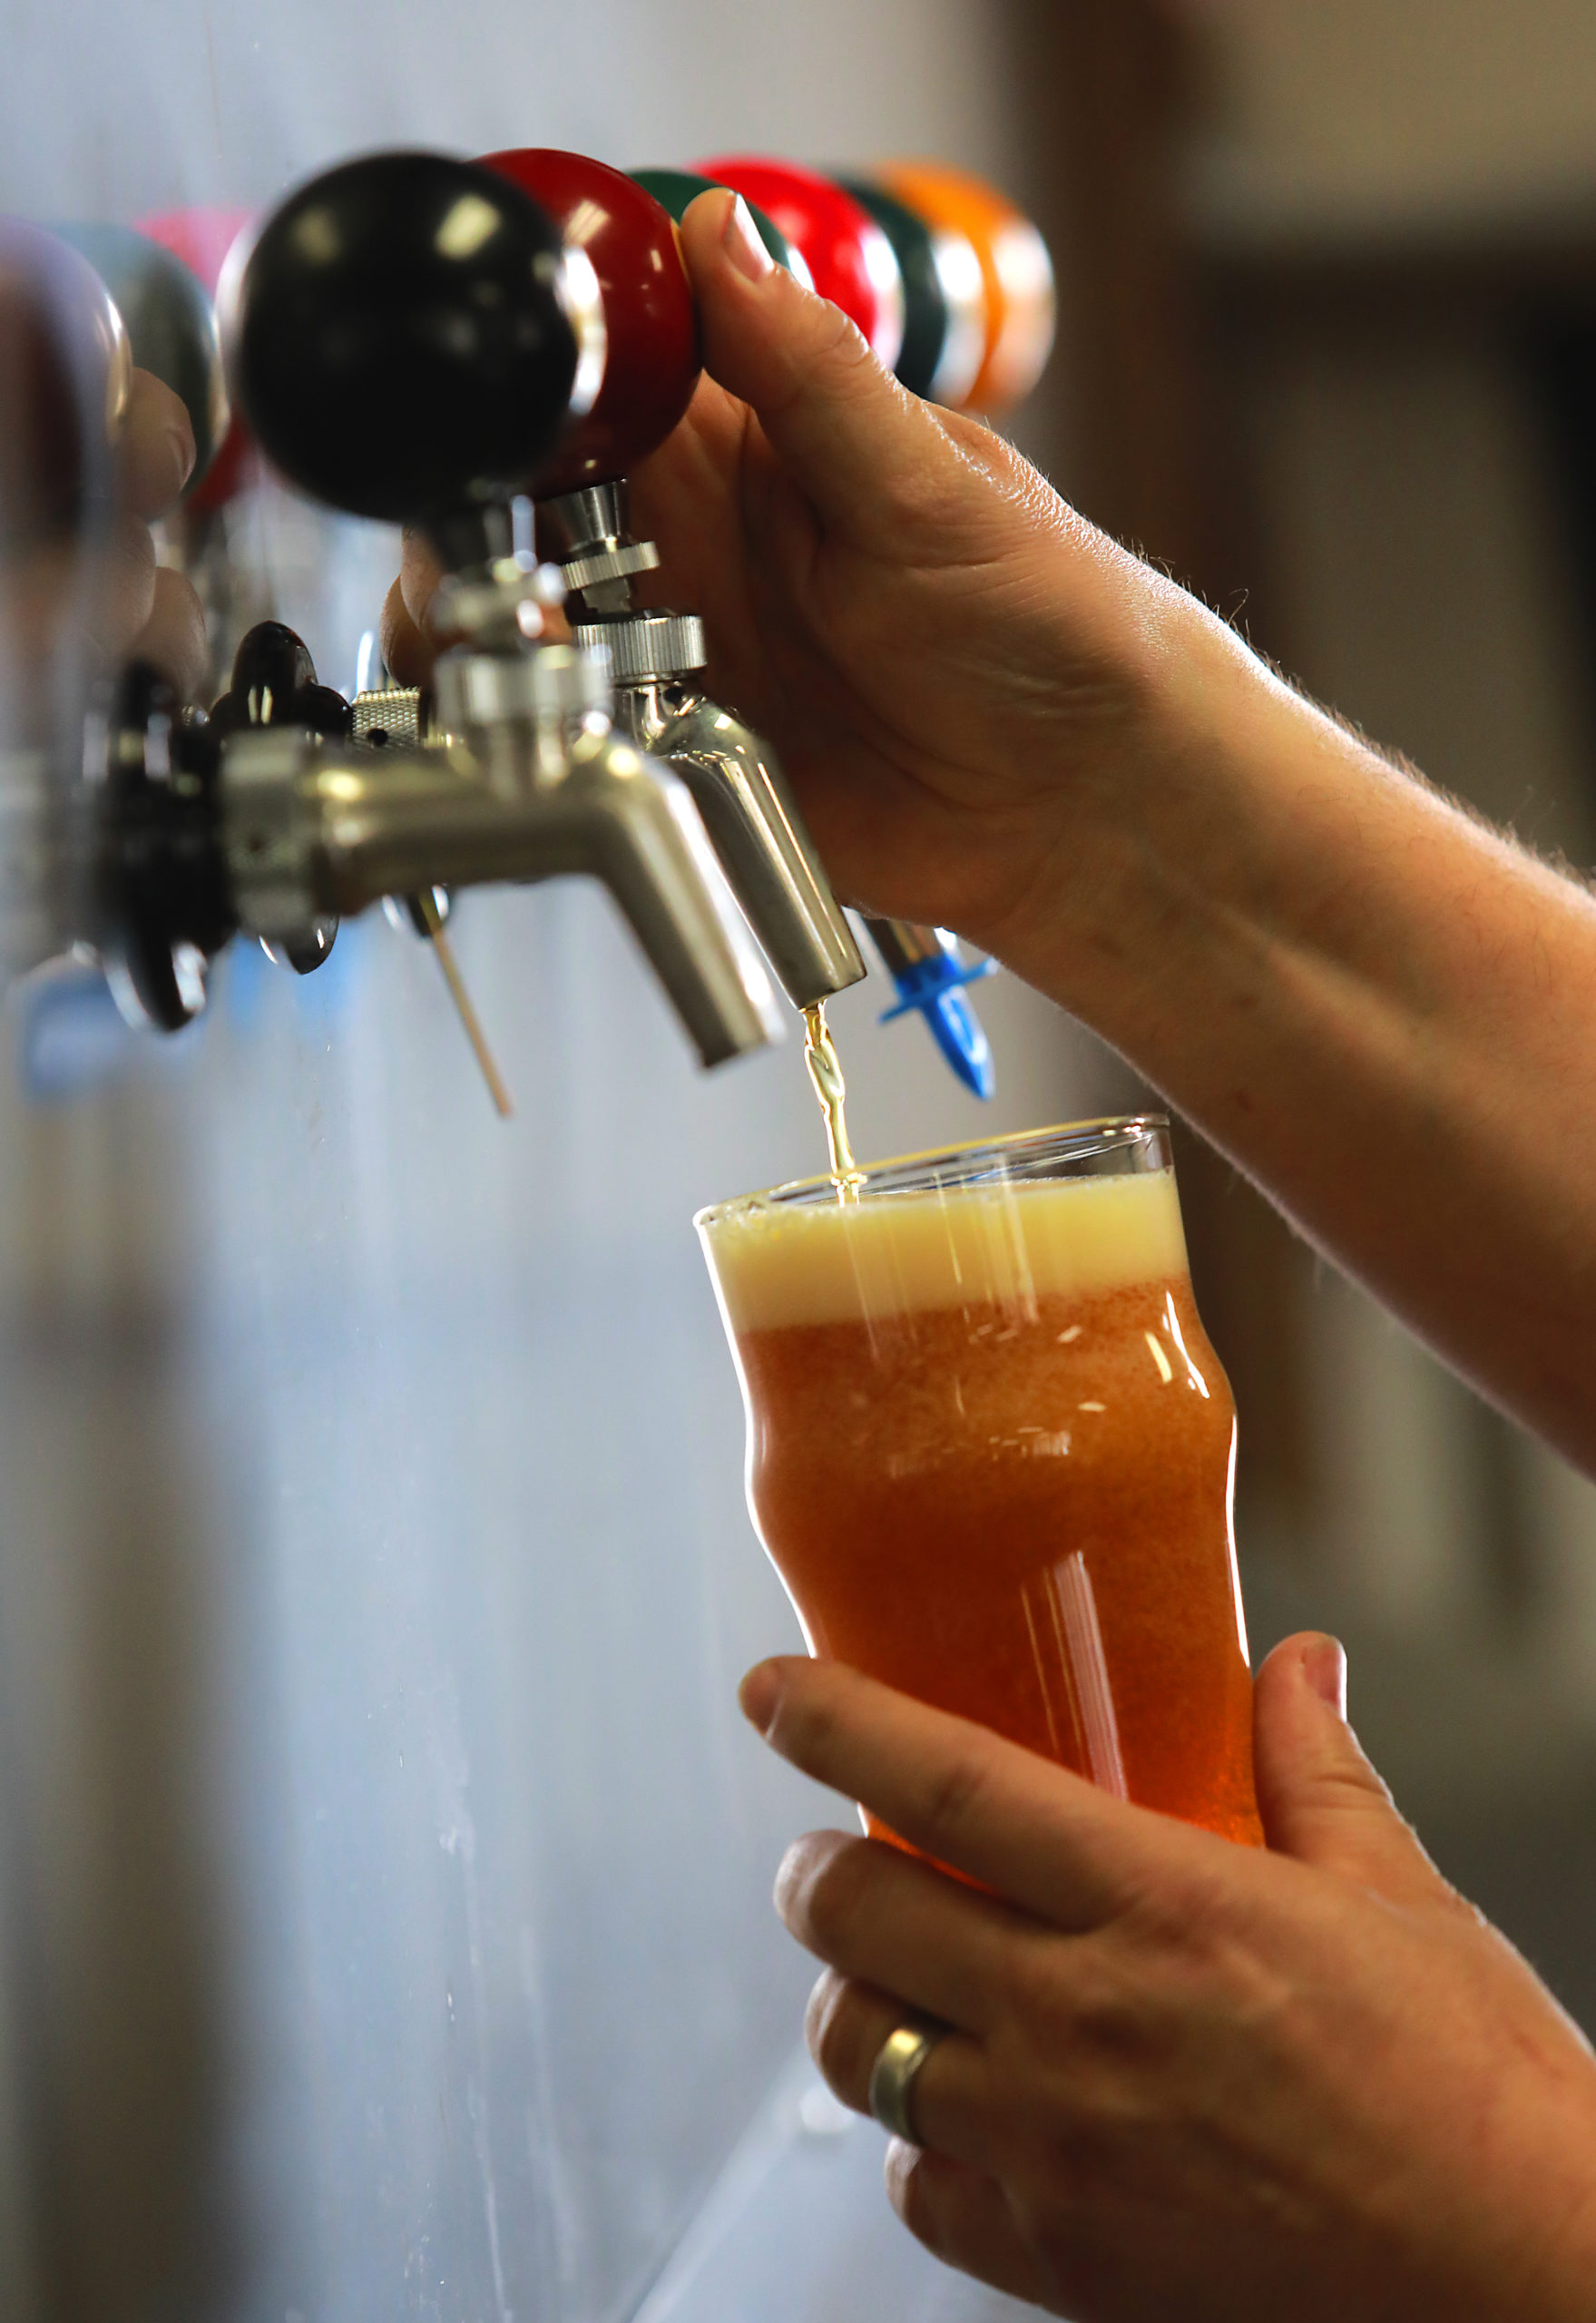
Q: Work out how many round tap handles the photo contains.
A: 6